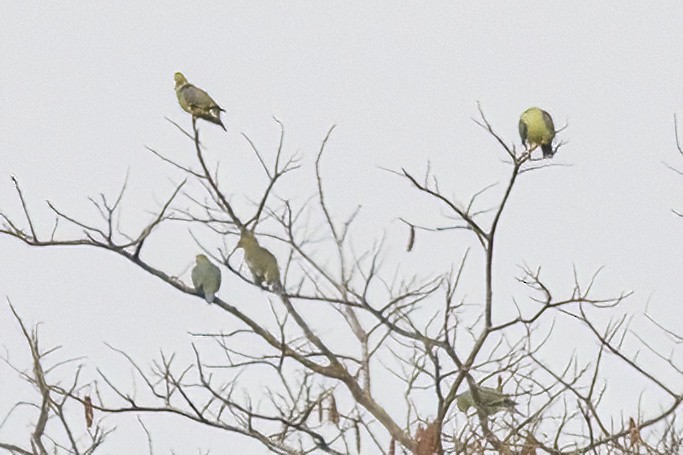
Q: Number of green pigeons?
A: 5